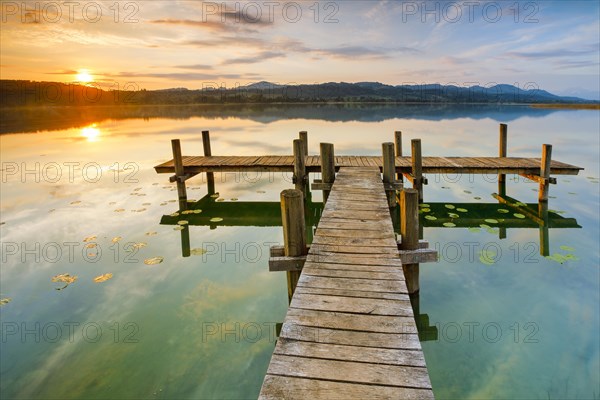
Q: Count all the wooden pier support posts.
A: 12